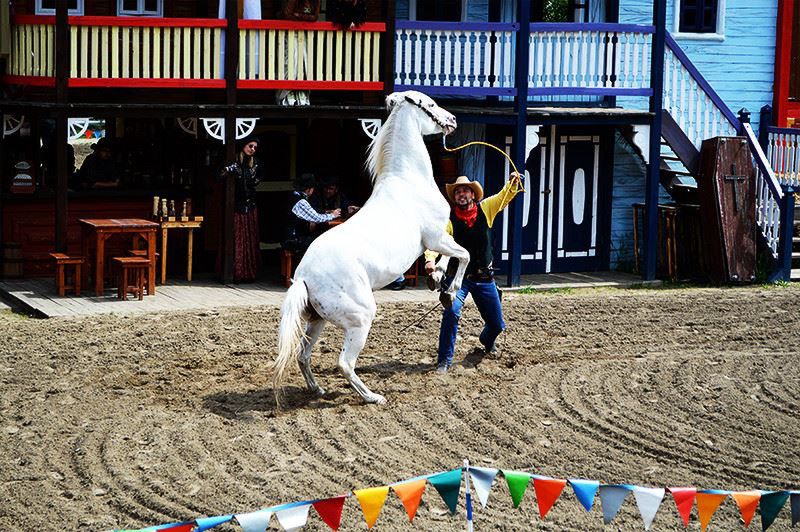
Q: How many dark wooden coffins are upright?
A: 1